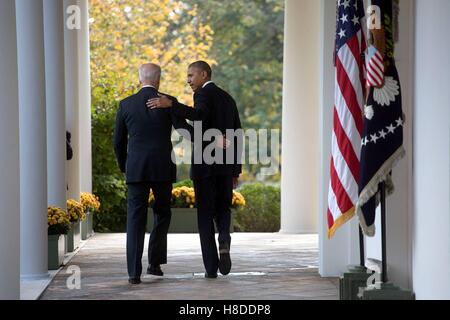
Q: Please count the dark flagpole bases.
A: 2